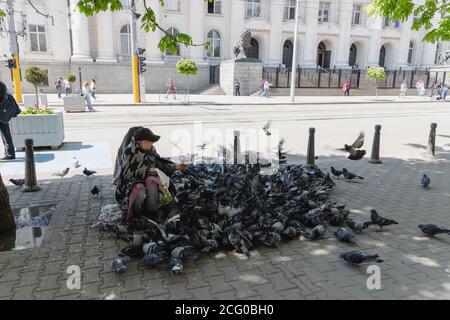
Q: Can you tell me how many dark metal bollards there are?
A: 5